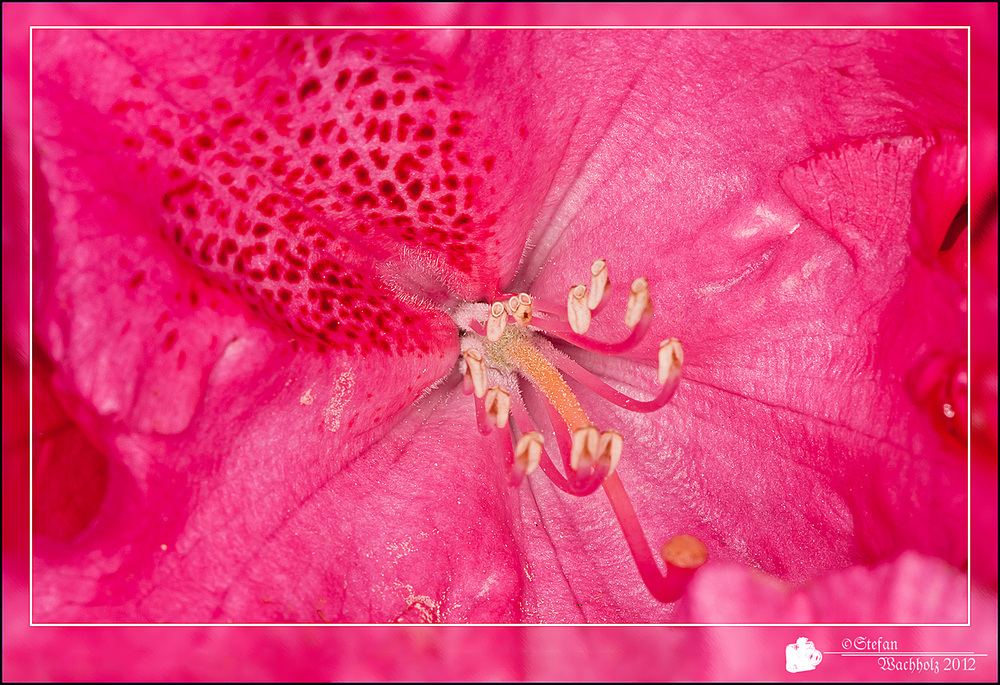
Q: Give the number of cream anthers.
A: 11